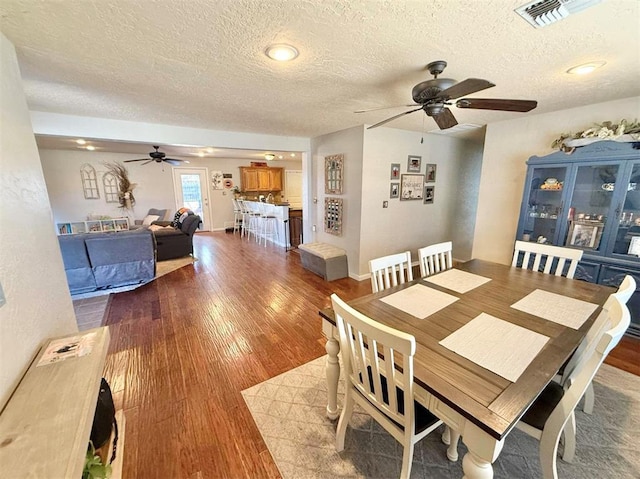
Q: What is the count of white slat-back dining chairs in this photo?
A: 6